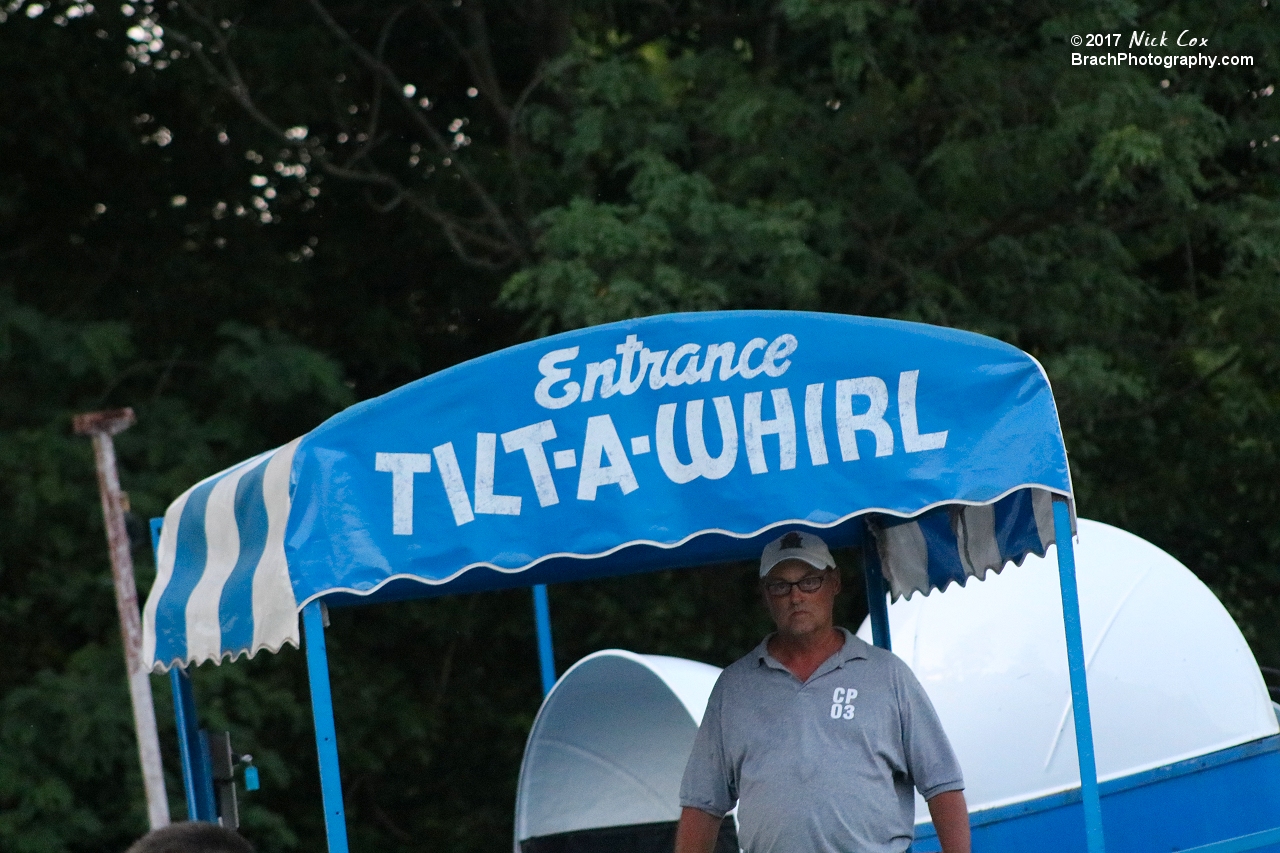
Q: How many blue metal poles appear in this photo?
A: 5